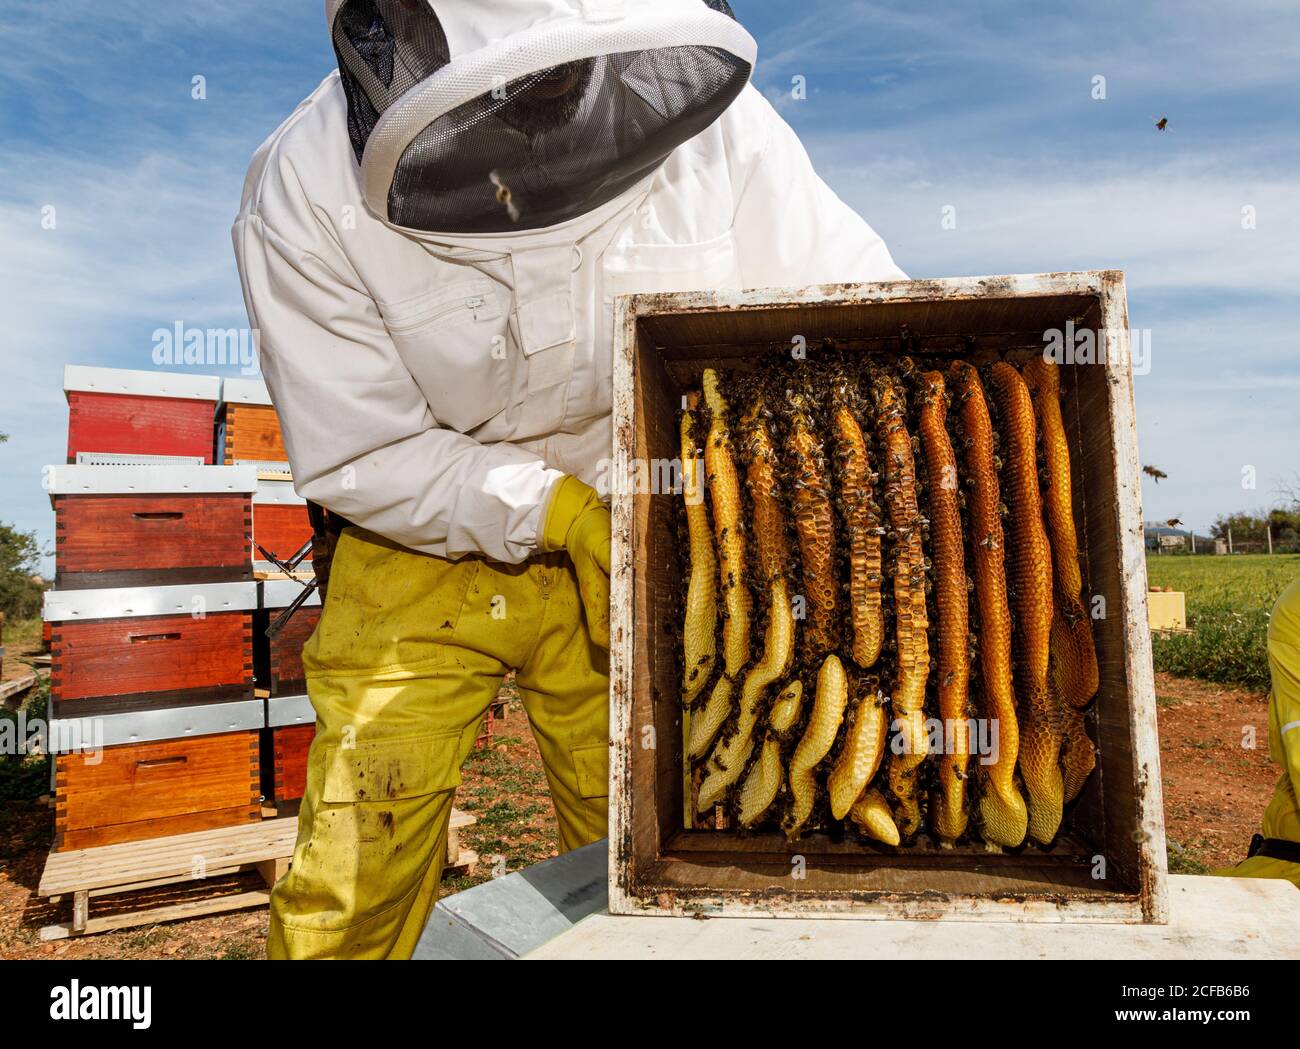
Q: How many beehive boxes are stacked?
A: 8